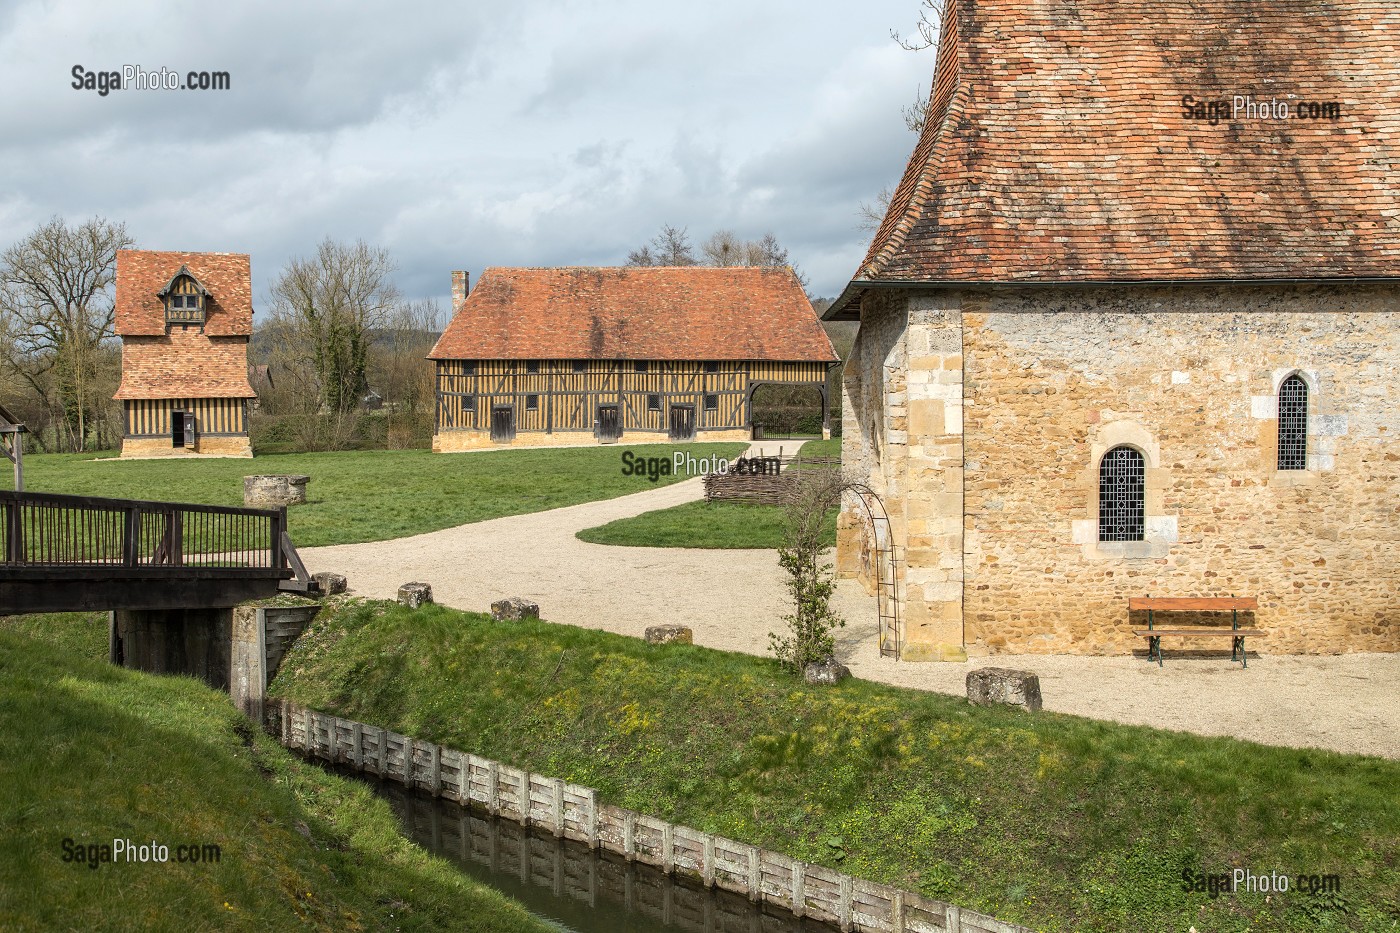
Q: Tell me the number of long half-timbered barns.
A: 1